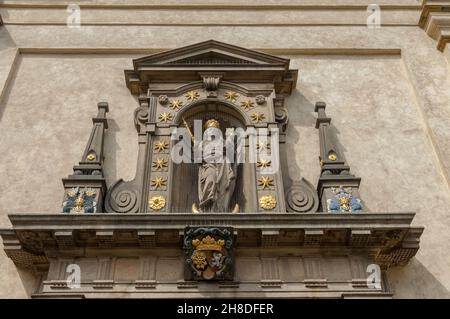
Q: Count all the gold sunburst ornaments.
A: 12